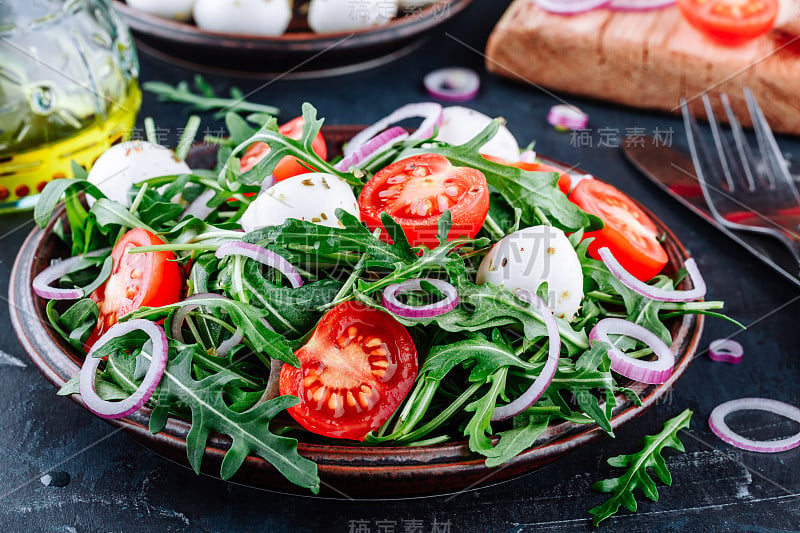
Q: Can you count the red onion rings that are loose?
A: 4